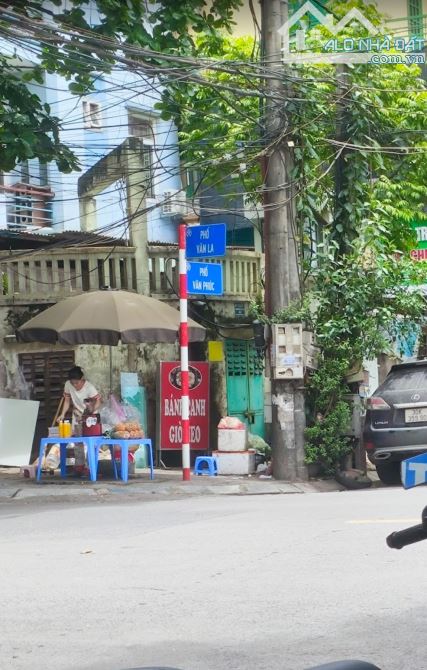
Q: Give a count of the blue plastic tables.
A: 2